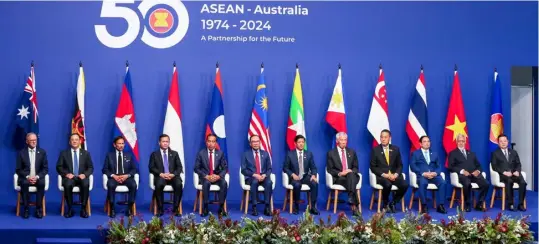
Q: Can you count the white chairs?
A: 12